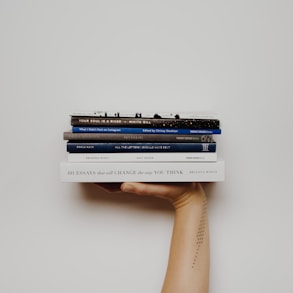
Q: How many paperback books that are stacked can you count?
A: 7